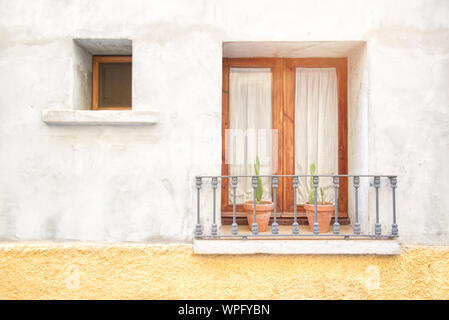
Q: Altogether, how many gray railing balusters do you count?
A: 11